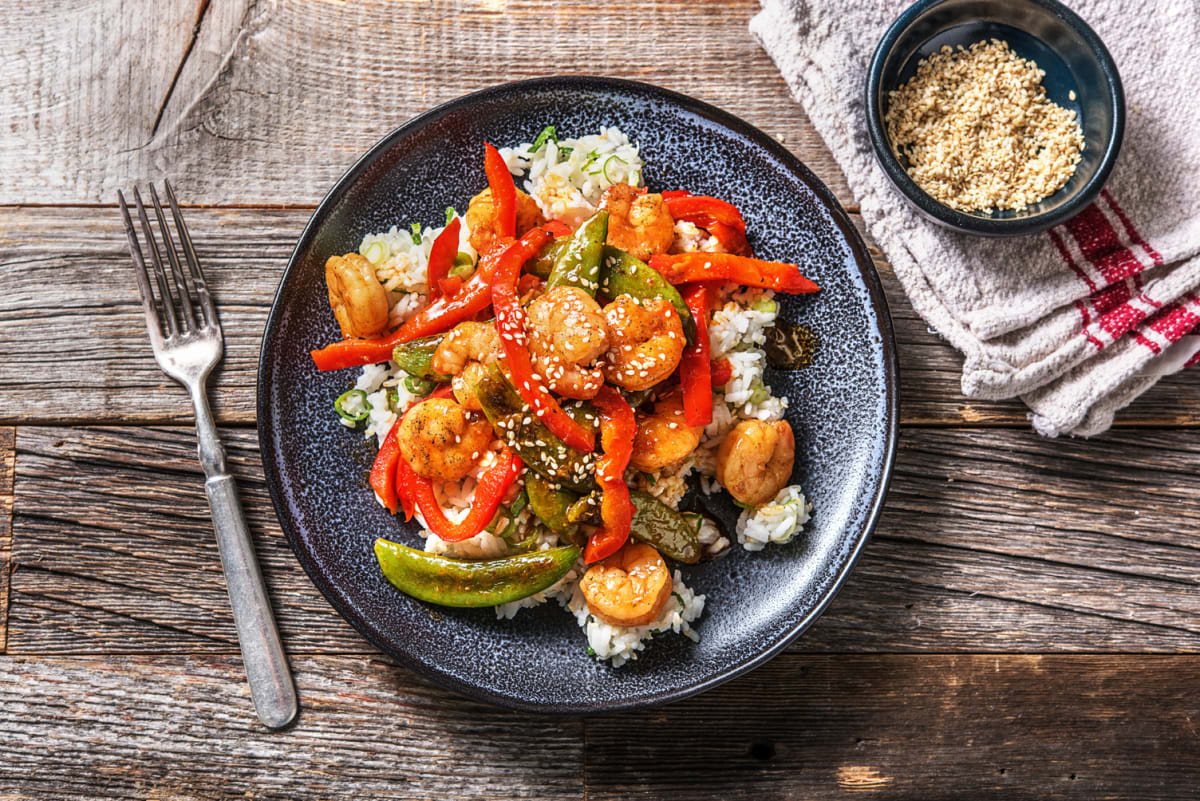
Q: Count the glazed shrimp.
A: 10